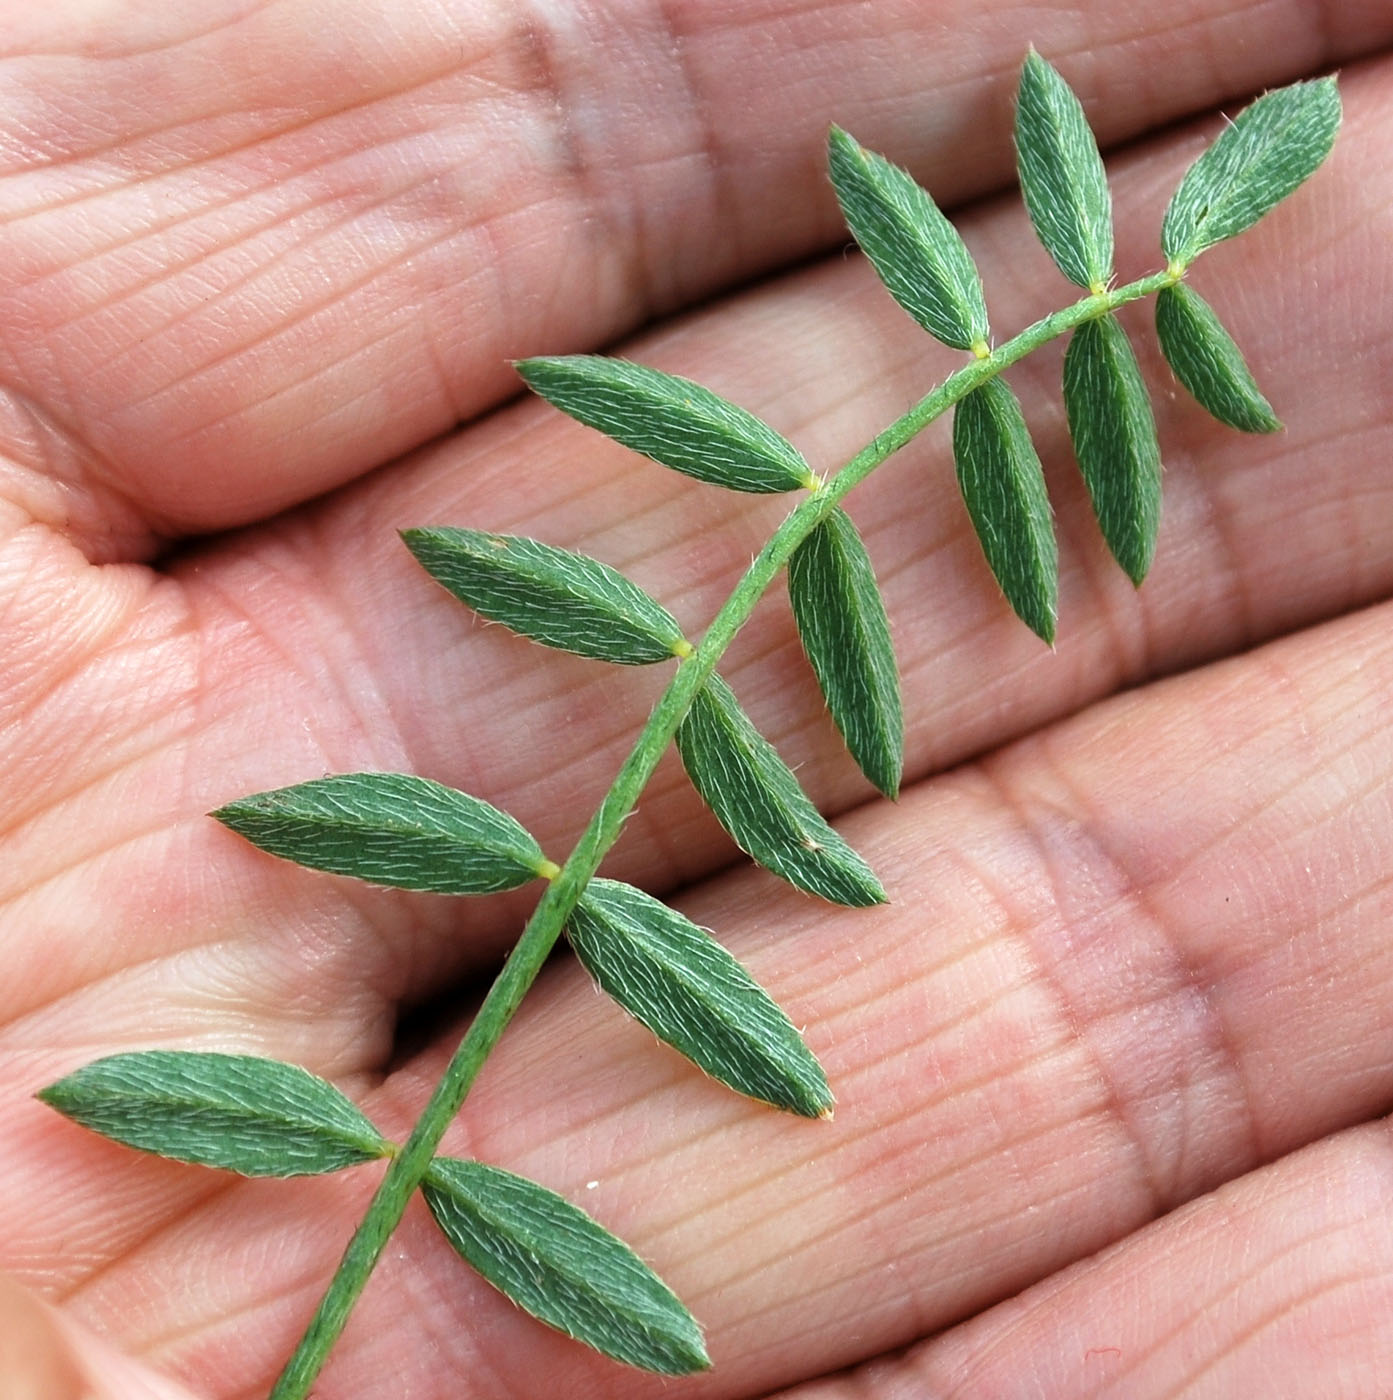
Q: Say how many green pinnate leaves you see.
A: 14